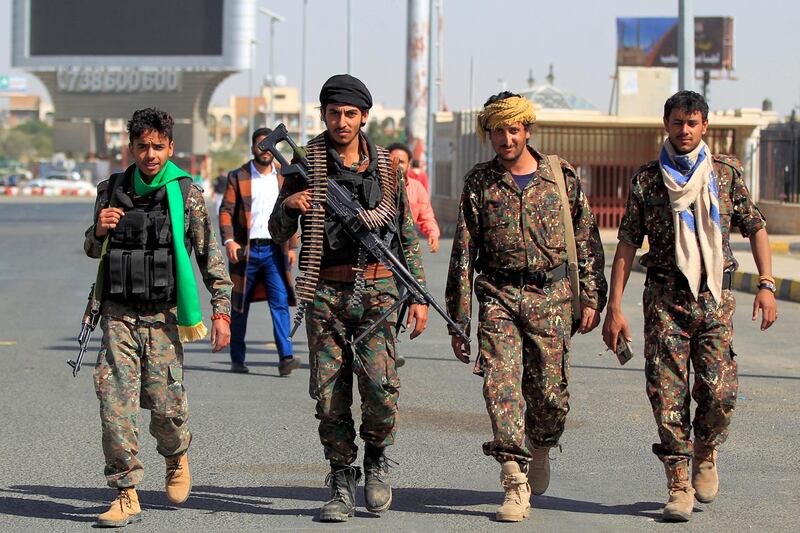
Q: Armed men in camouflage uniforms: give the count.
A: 4